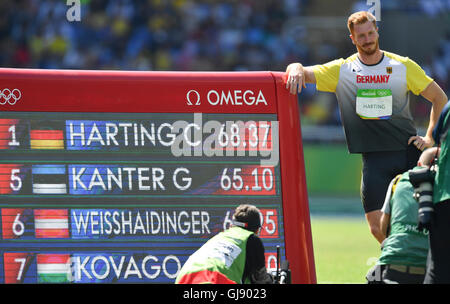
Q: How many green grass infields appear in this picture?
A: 1